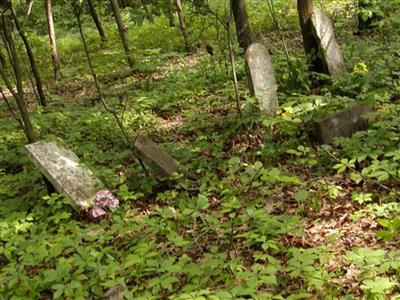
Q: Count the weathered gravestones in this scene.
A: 5